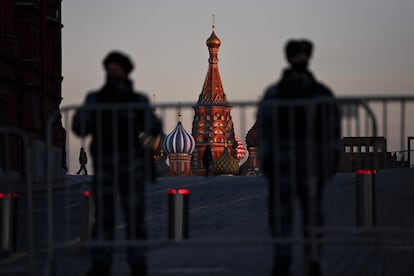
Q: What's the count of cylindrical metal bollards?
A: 4